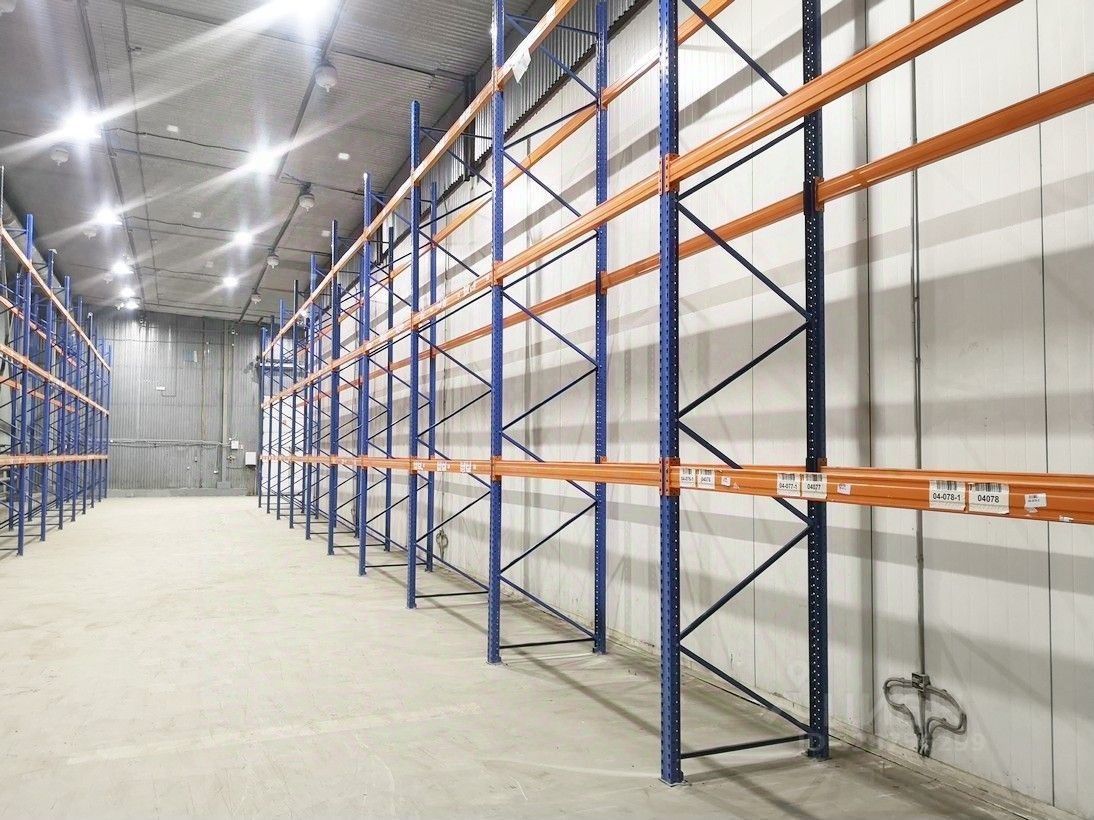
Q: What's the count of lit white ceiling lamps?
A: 9